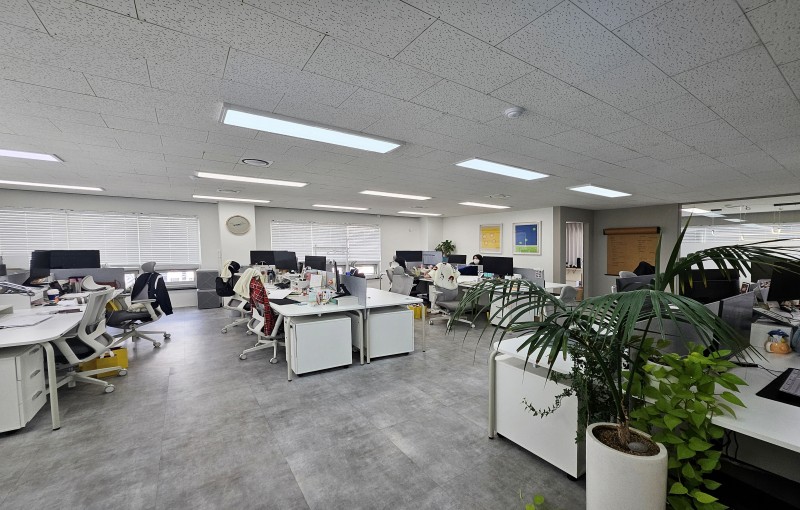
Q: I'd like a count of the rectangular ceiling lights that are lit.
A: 11